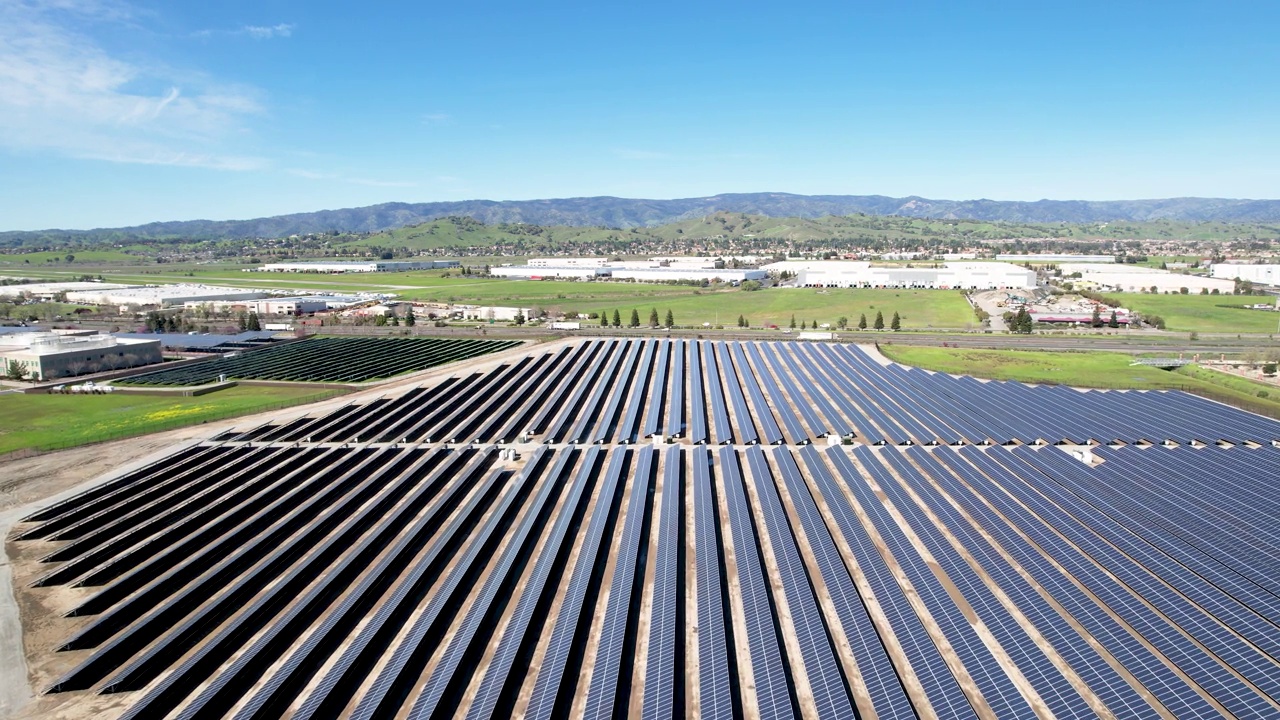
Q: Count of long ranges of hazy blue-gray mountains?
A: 1